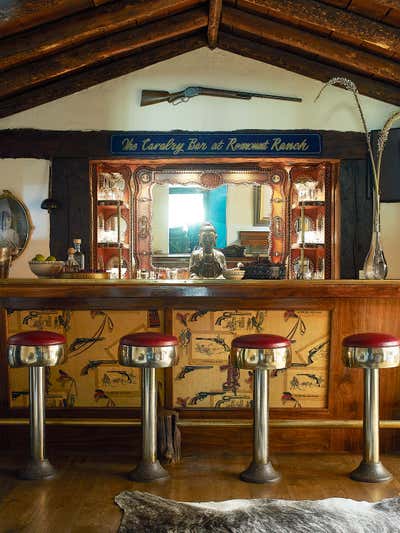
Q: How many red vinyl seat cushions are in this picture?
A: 4